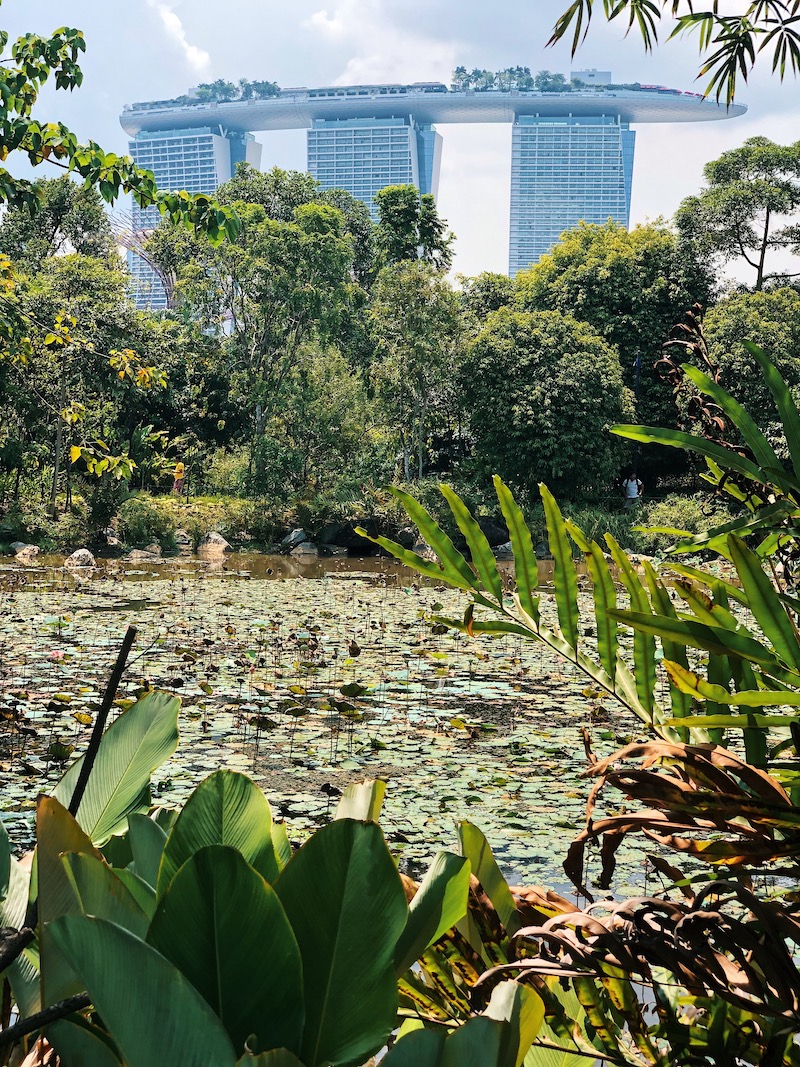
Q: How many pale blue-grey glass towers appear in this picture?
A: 3